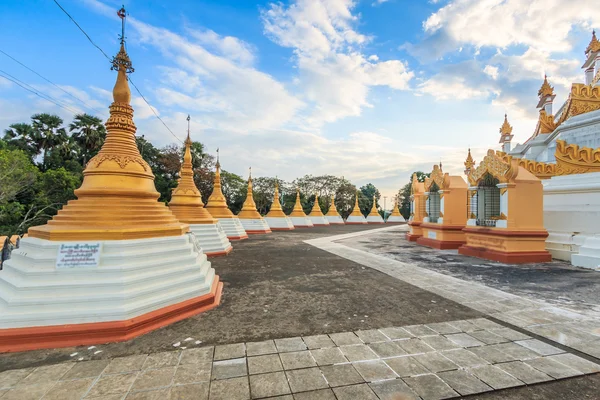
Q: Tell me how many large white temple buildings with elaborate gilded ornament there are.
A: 1